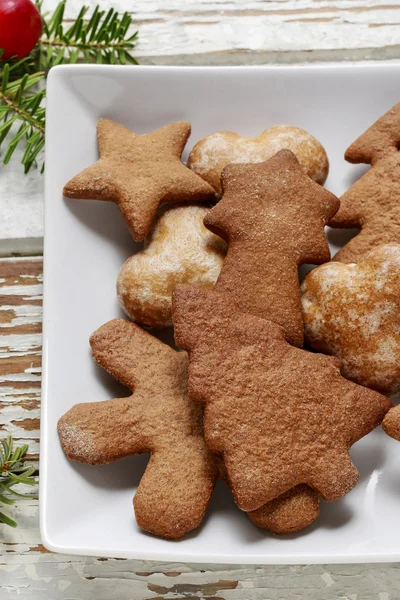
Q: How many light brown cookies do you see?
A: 3